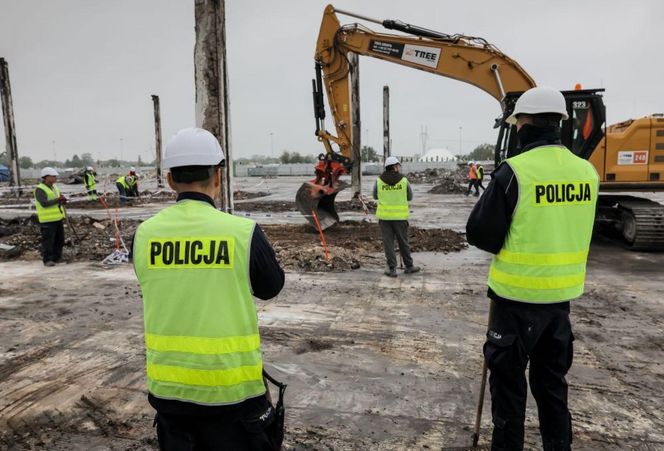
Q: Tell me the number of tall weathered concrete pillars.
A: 5